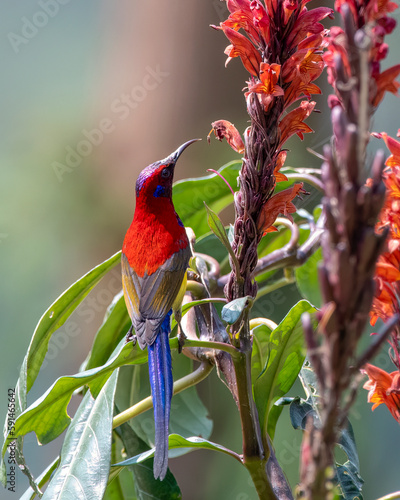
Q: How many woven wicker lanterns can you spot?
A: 0